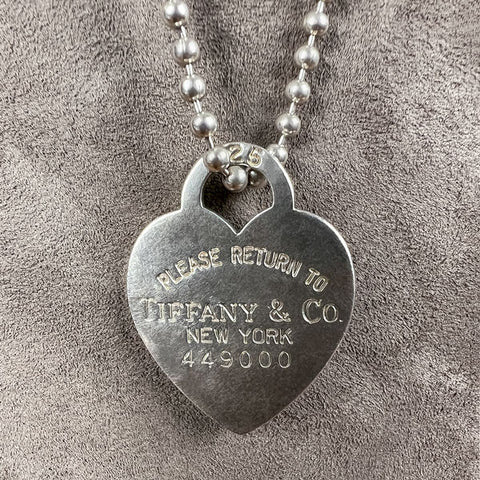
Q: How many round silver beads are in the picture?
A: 12